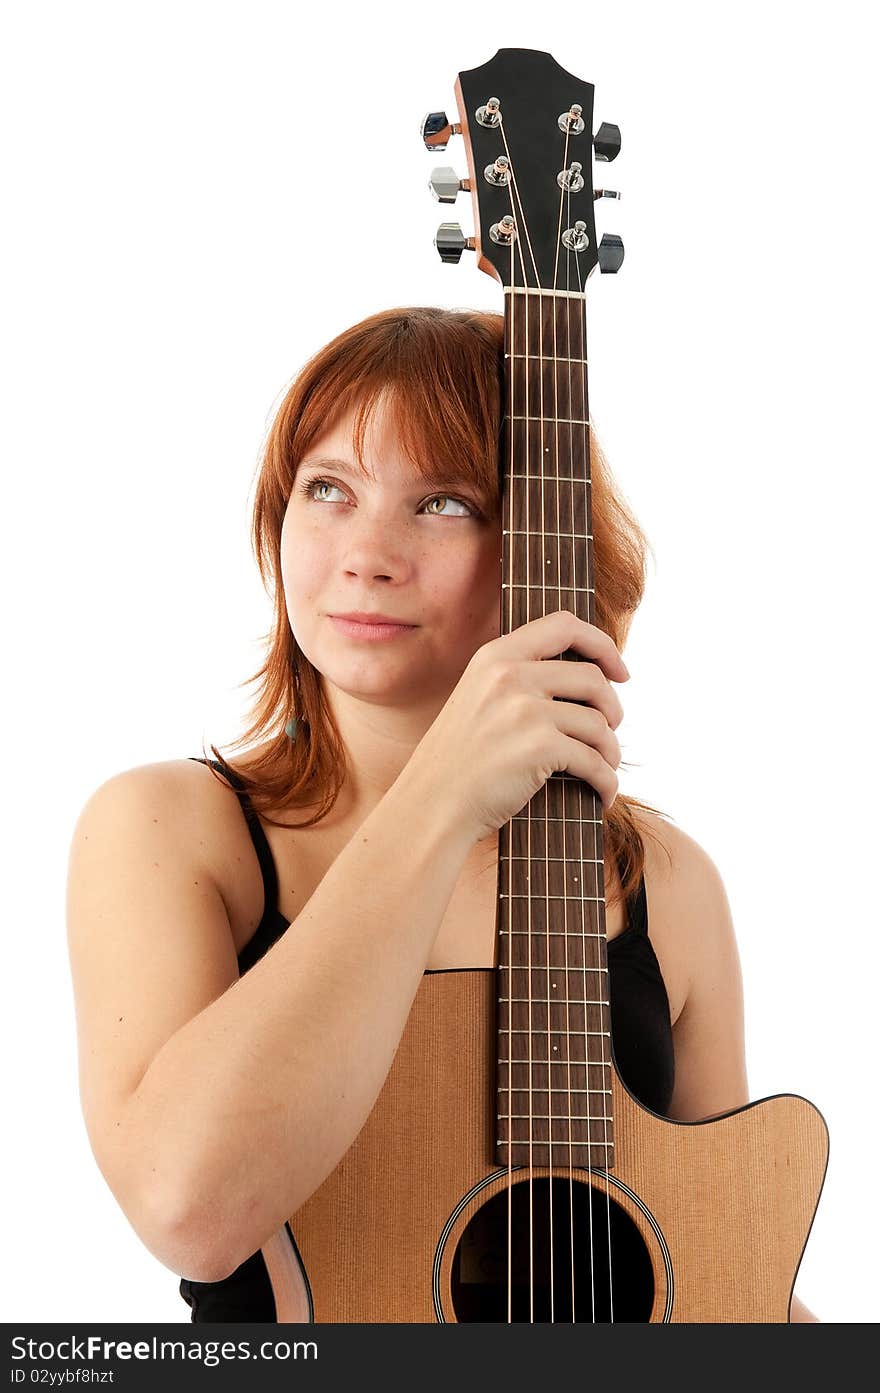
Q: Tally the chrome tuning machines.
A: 6